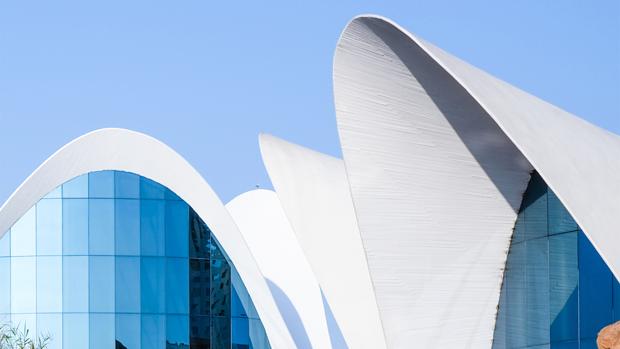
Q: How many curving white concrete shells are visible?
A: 4